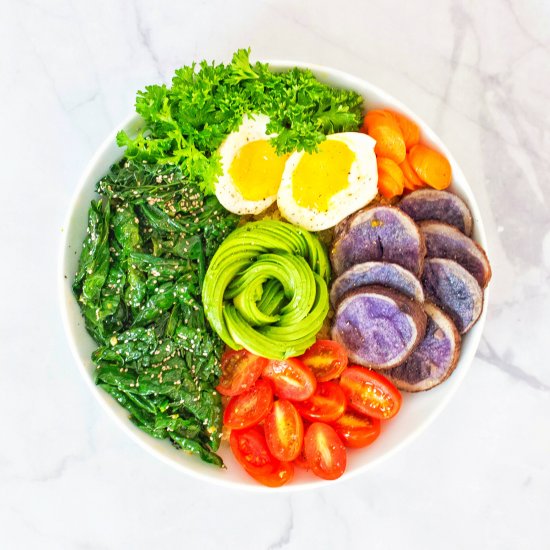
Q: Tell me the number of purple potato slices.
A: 7